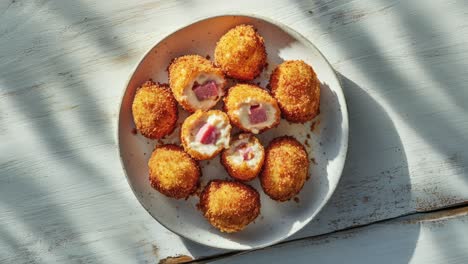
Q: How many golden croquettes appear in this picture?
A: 10